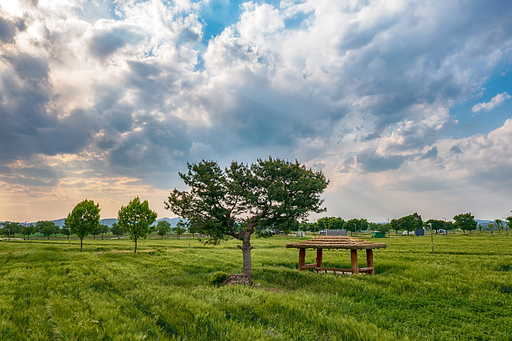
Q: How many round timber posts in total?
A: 4